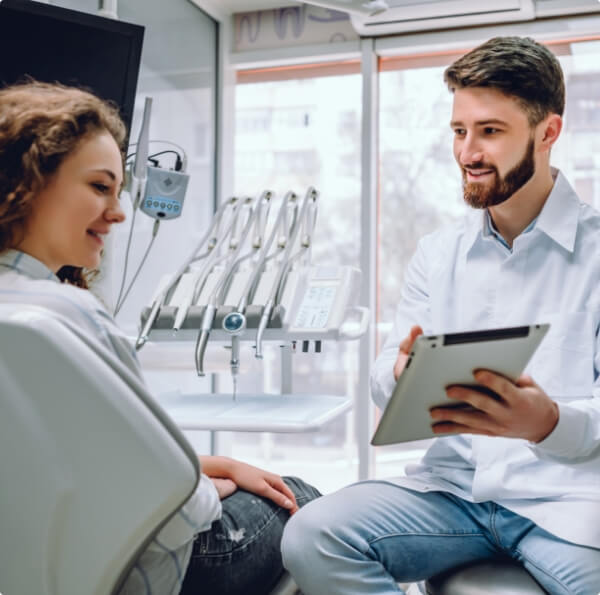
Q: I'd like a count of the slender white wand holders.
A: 5